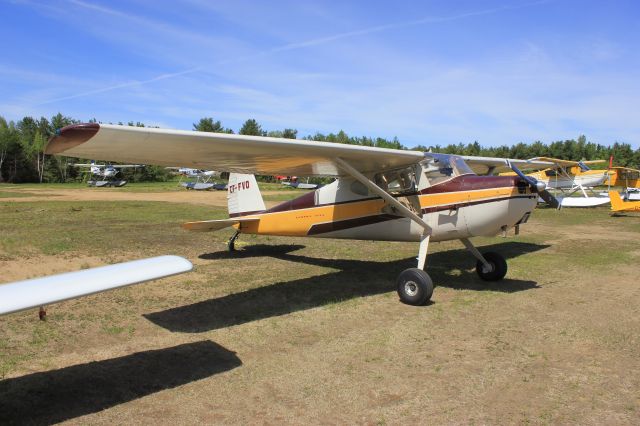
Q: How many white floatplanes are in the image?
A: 2